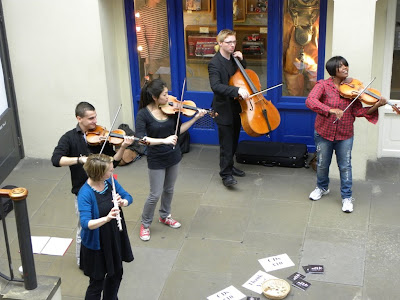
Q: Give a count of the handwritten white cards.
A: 3